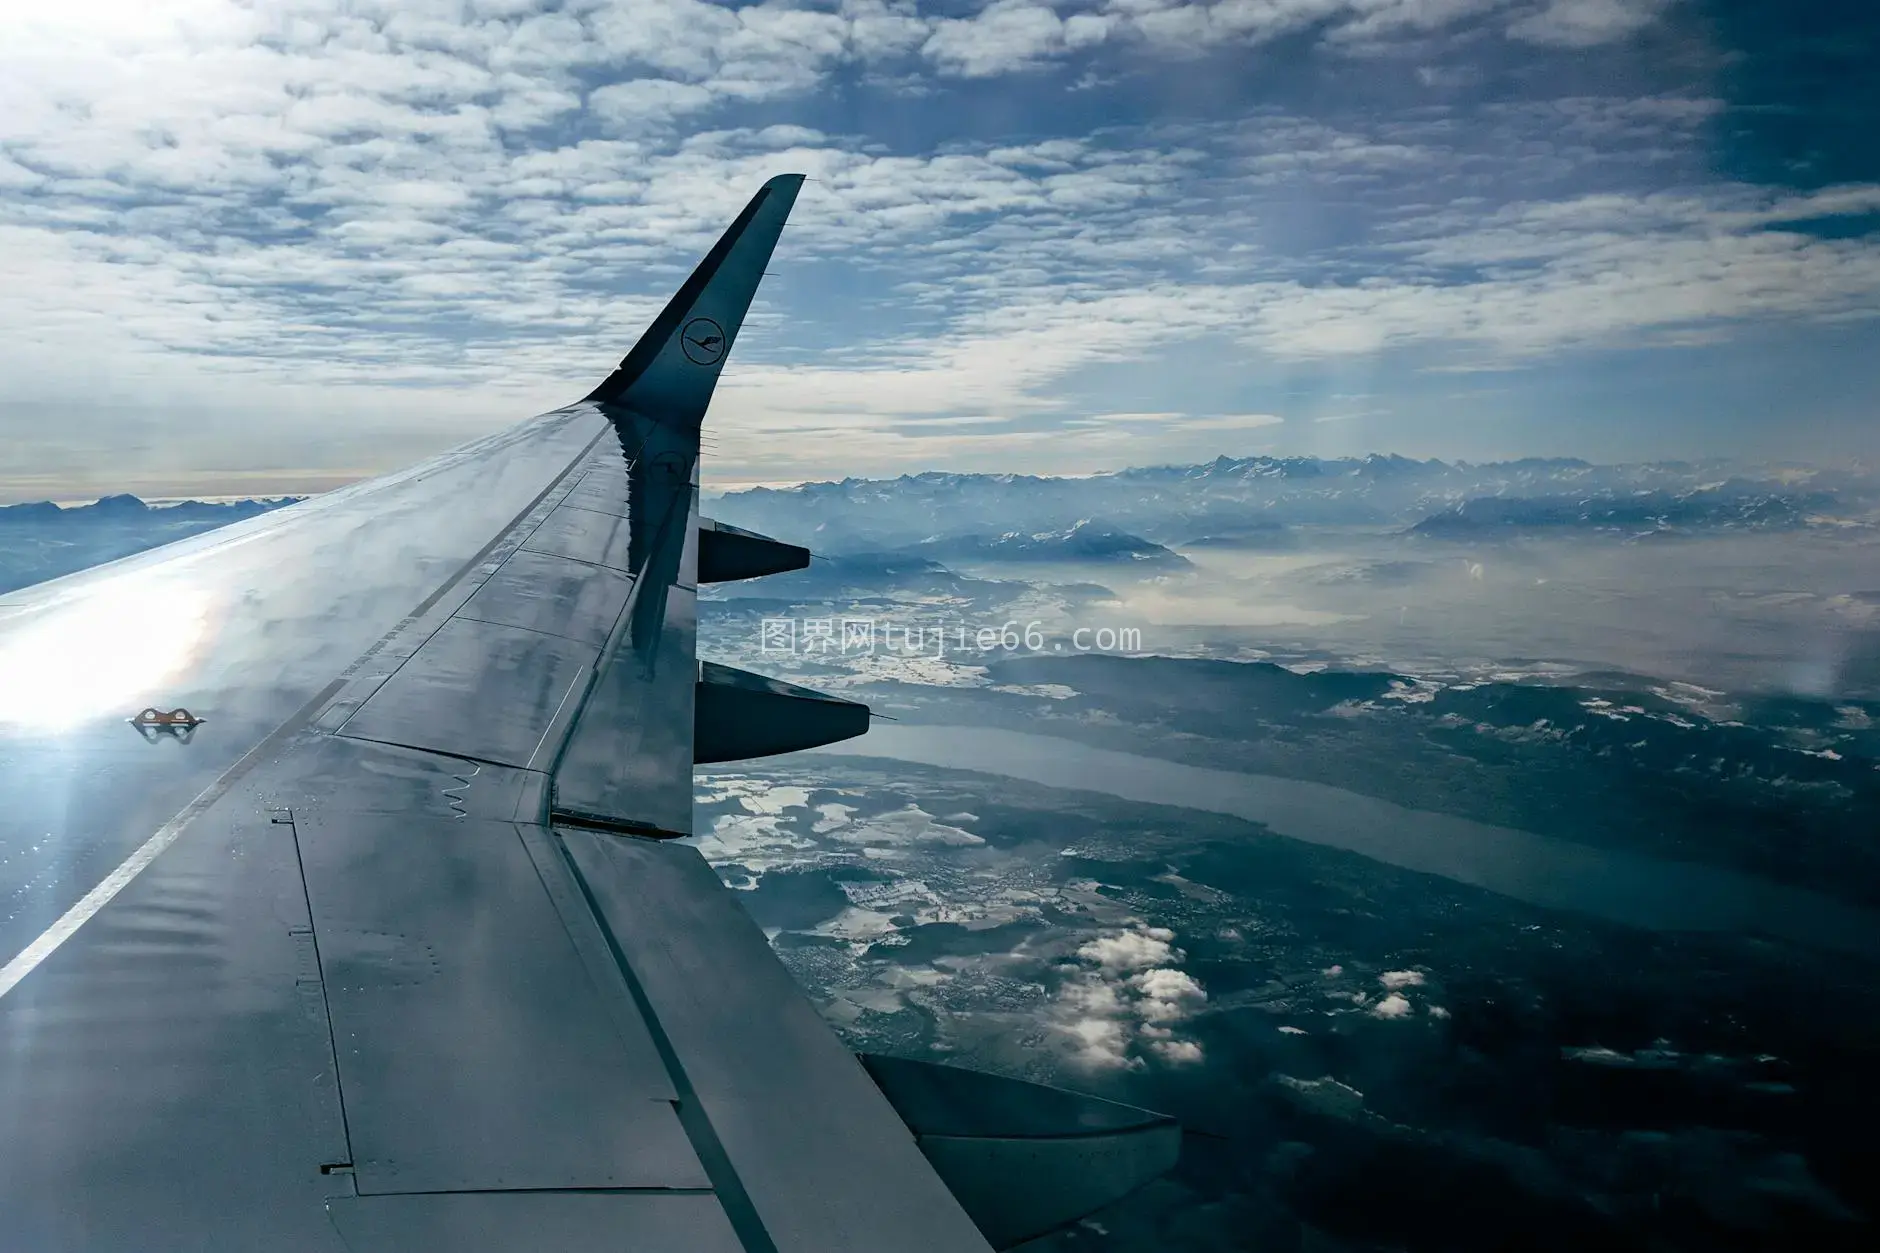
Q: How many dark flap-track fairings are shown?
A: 3